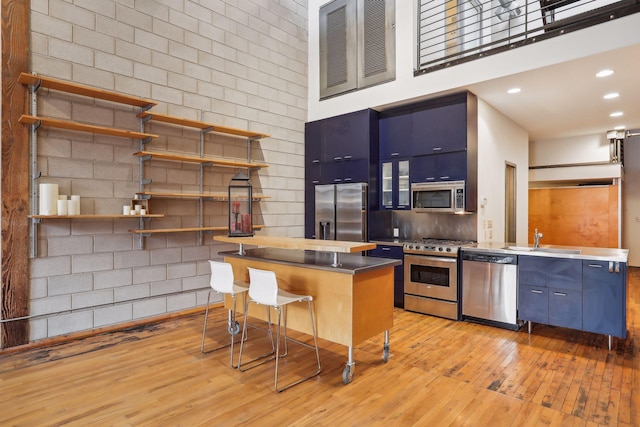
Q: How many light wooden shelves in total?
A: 7